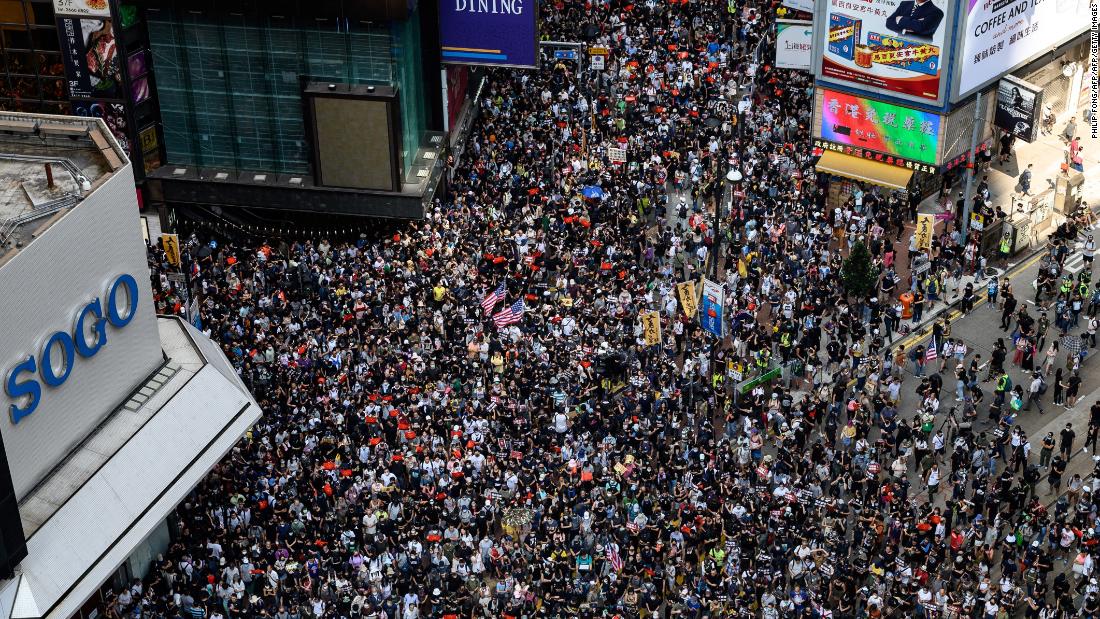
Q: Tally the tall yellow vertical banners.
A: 4